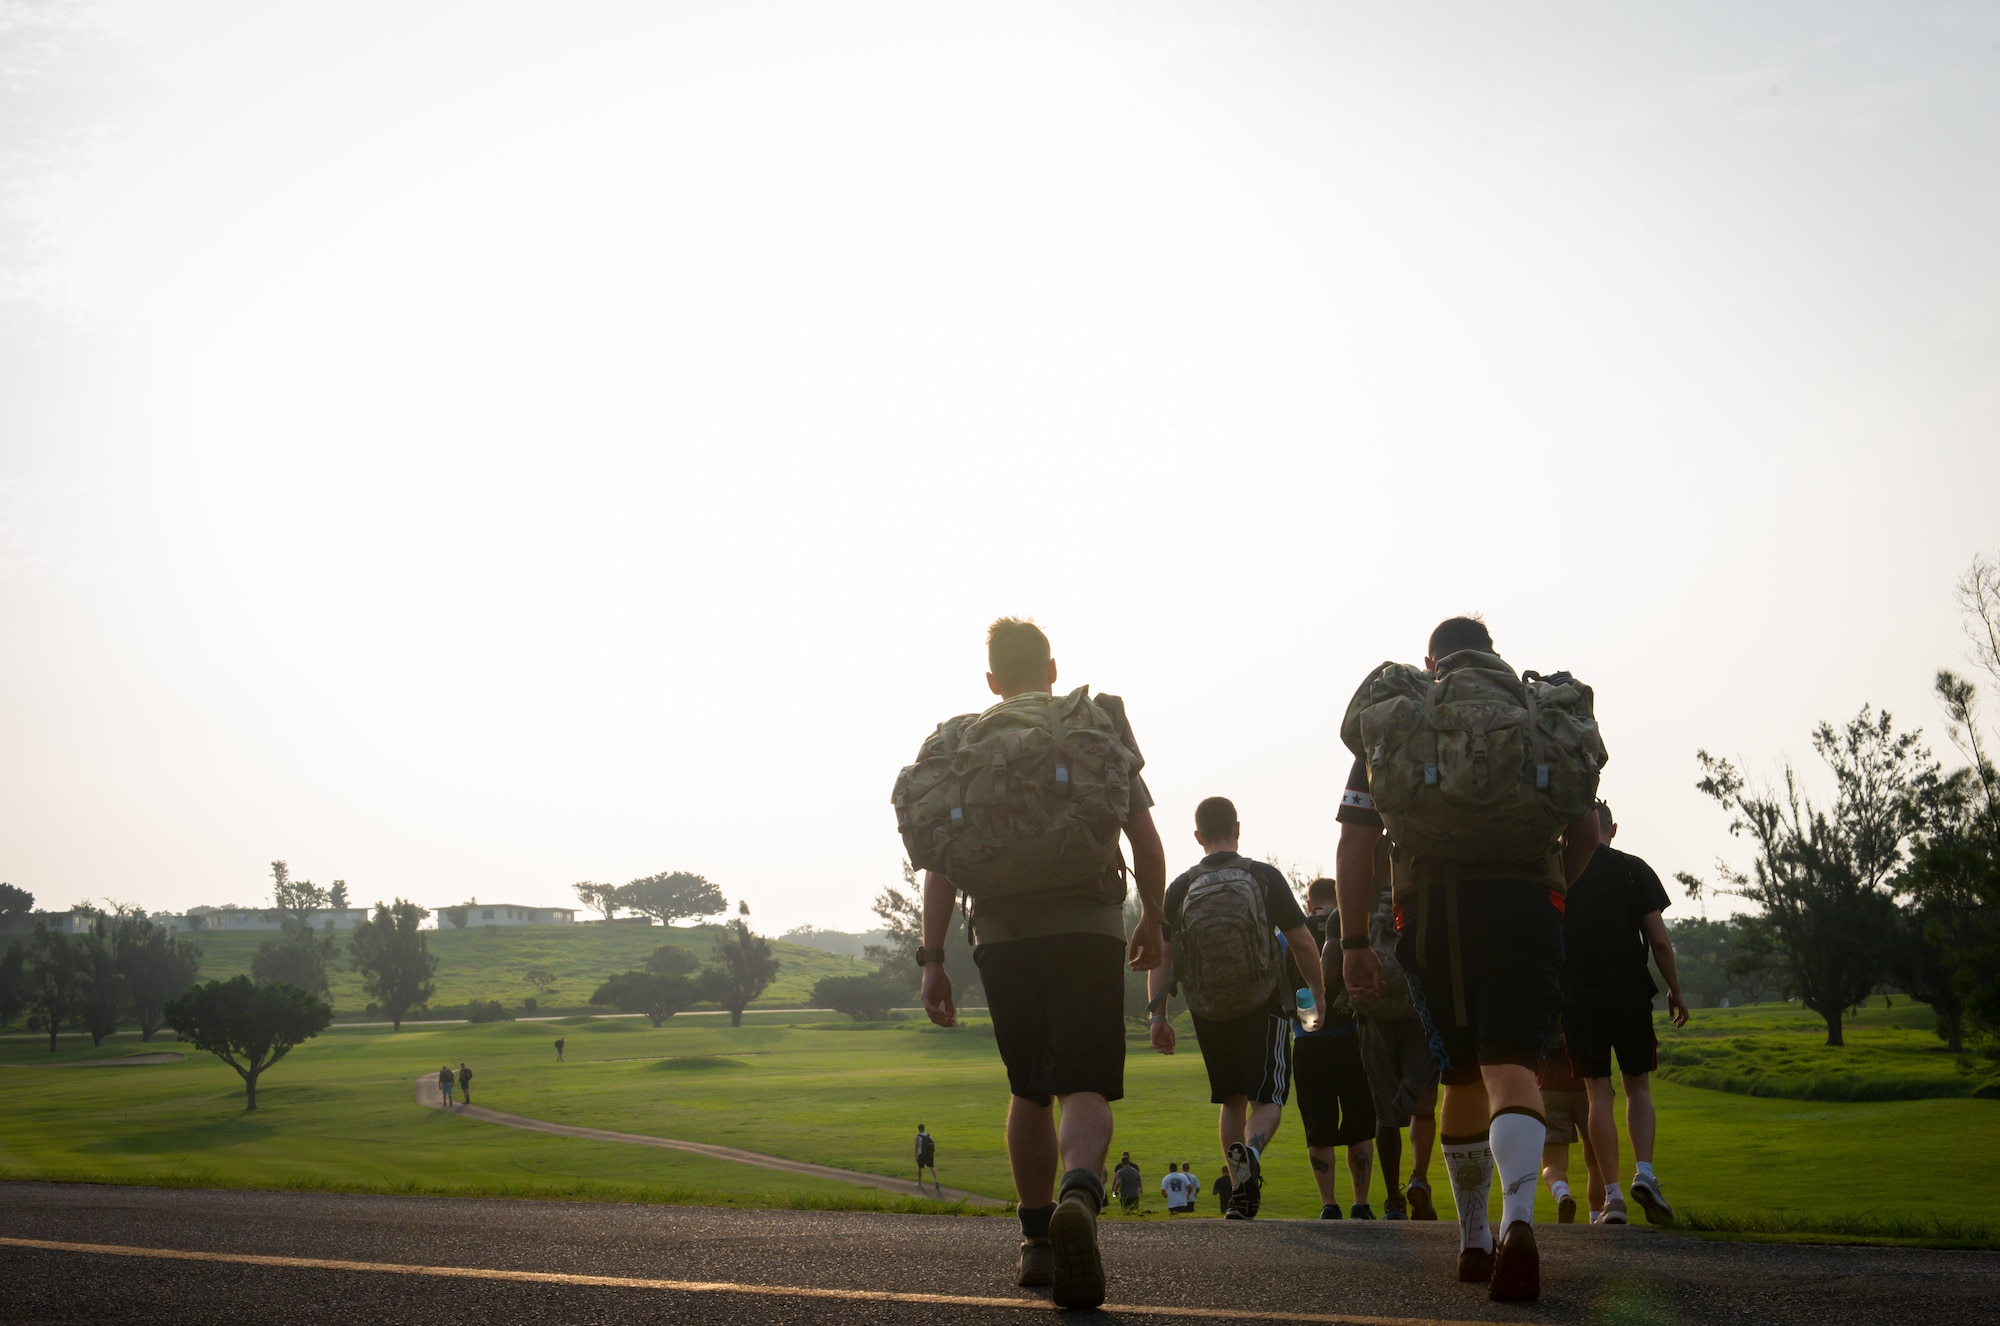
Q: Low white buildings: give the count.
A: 3